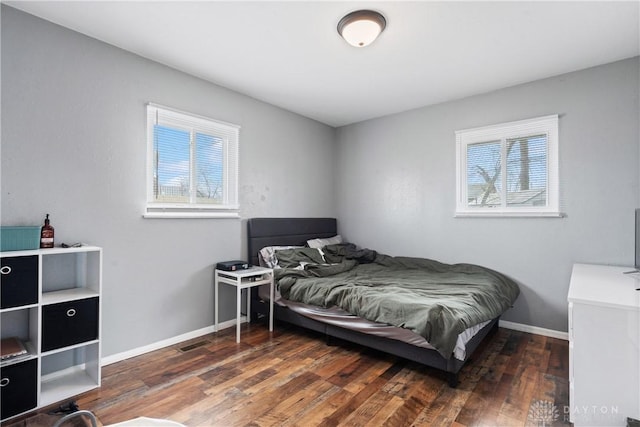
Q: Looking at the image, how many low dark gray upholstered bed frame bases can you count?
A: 1